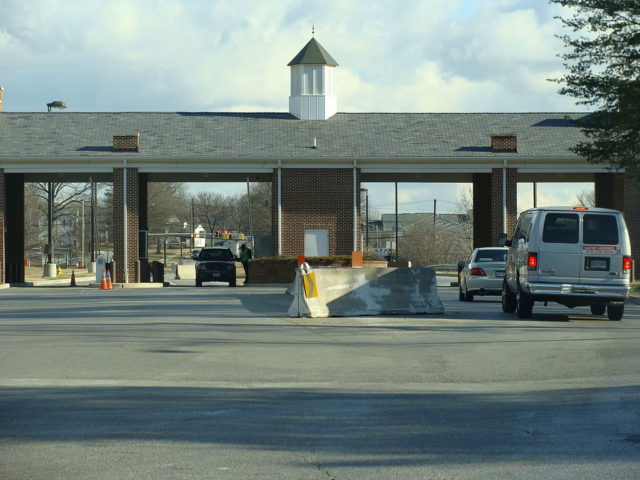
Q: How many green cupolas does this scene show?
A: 1